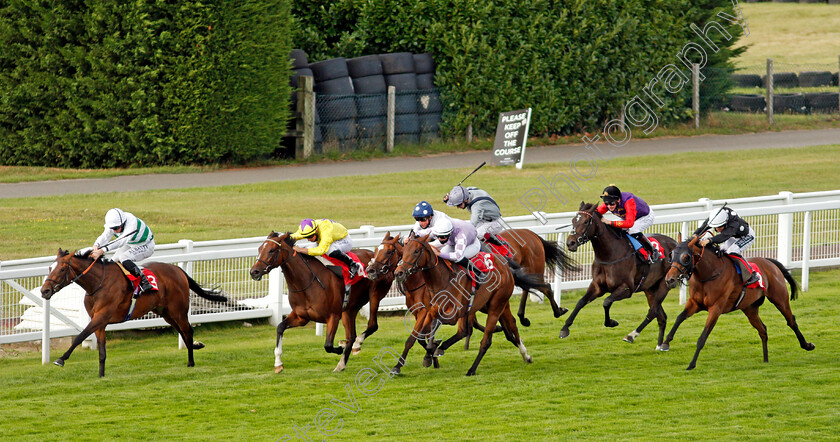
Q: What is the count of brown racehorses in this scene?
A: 7